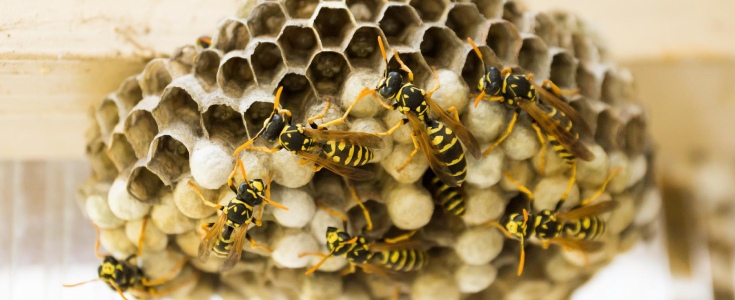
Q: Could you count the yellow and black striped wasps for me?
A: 8